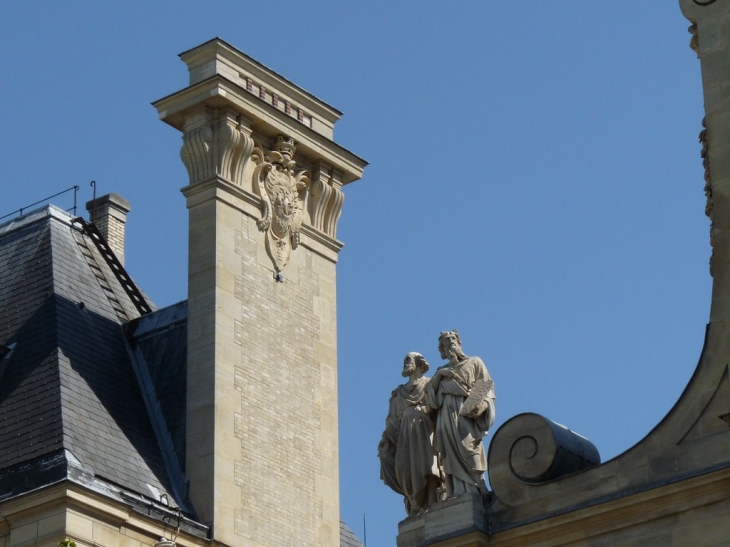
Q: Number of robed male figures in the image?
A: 2